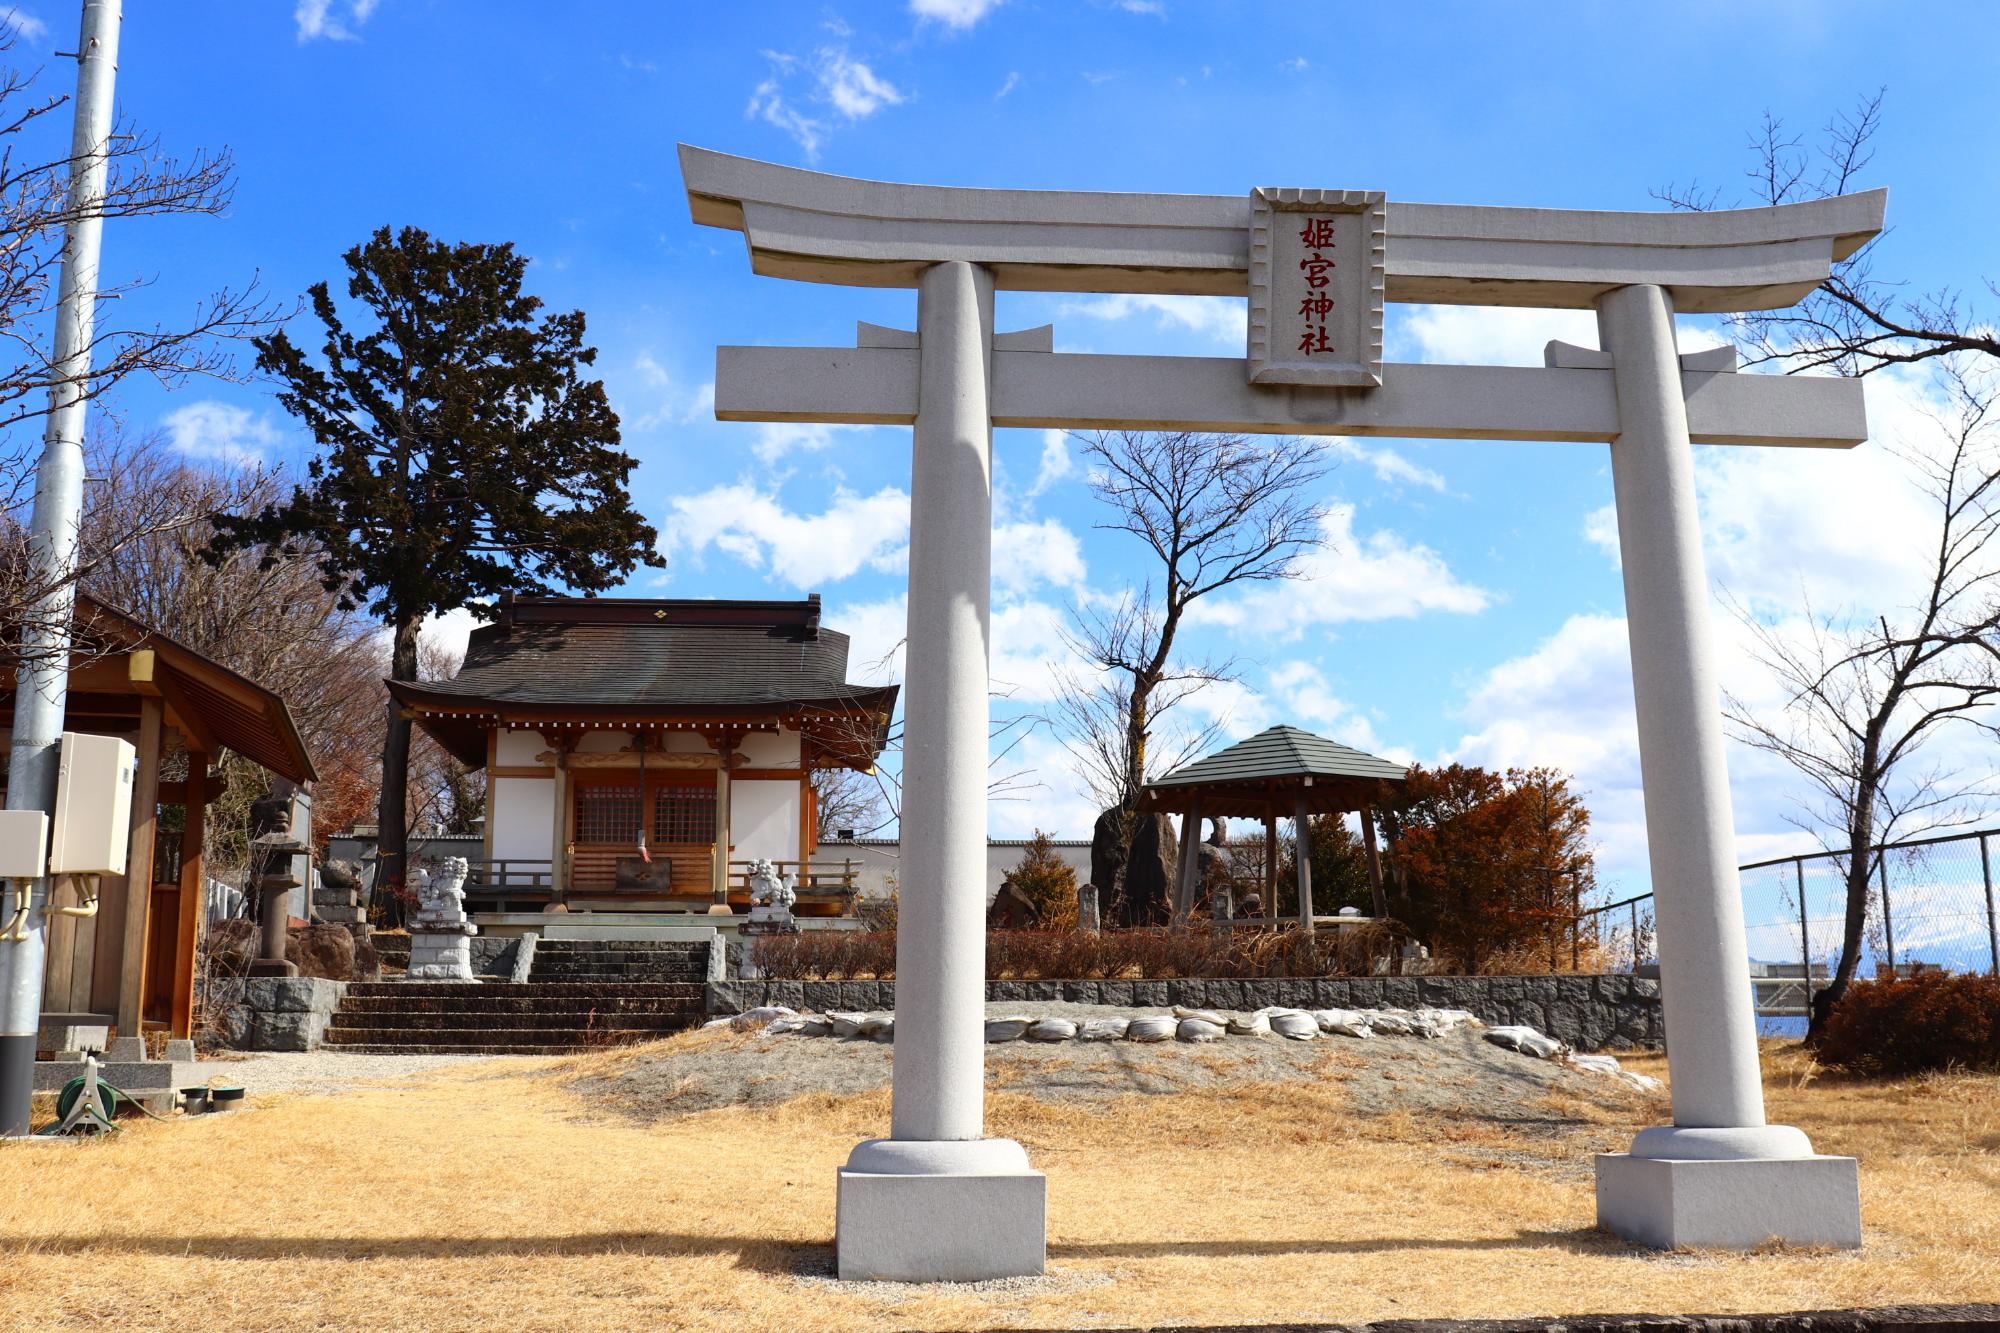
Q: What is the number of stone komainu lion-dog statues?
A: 2